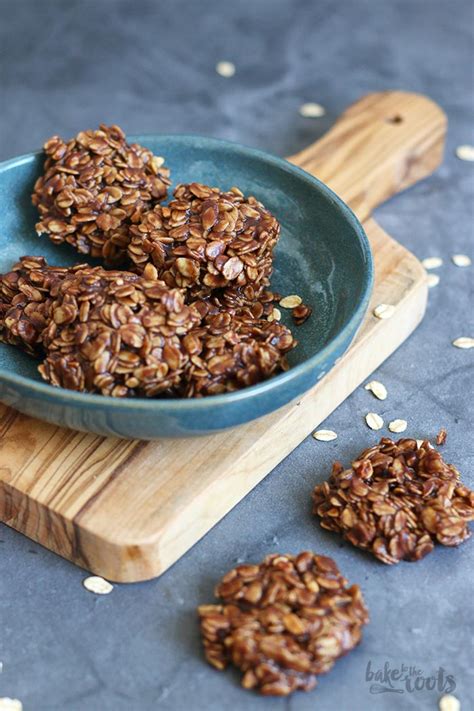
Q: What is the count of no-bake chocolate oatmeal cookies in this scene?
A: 7